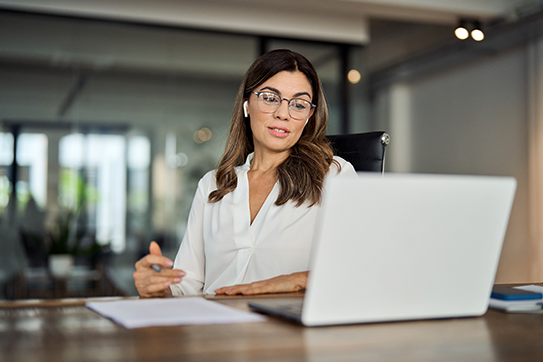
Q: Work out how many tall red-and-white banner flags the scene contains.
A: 0